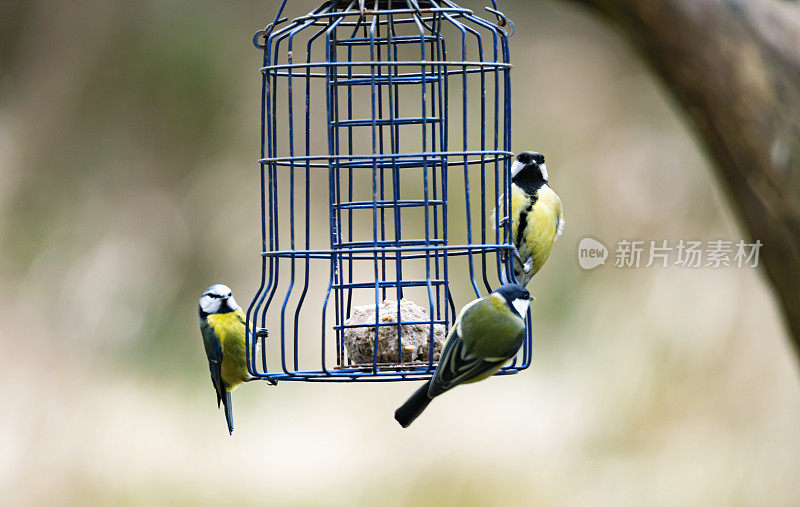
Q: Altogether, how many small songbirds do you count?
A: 3